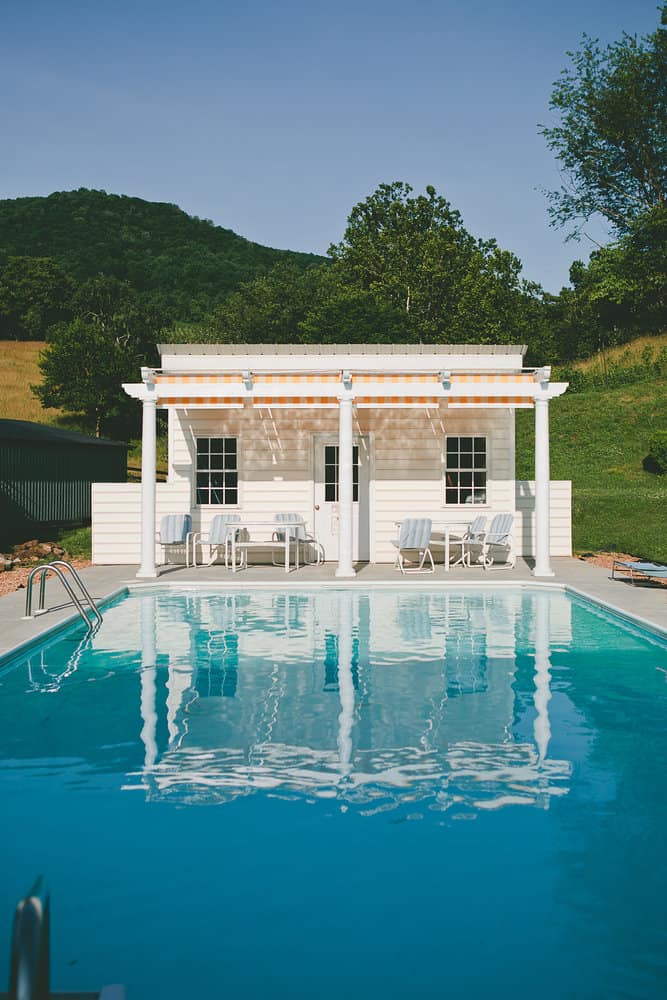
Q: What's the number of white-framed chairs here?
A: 6